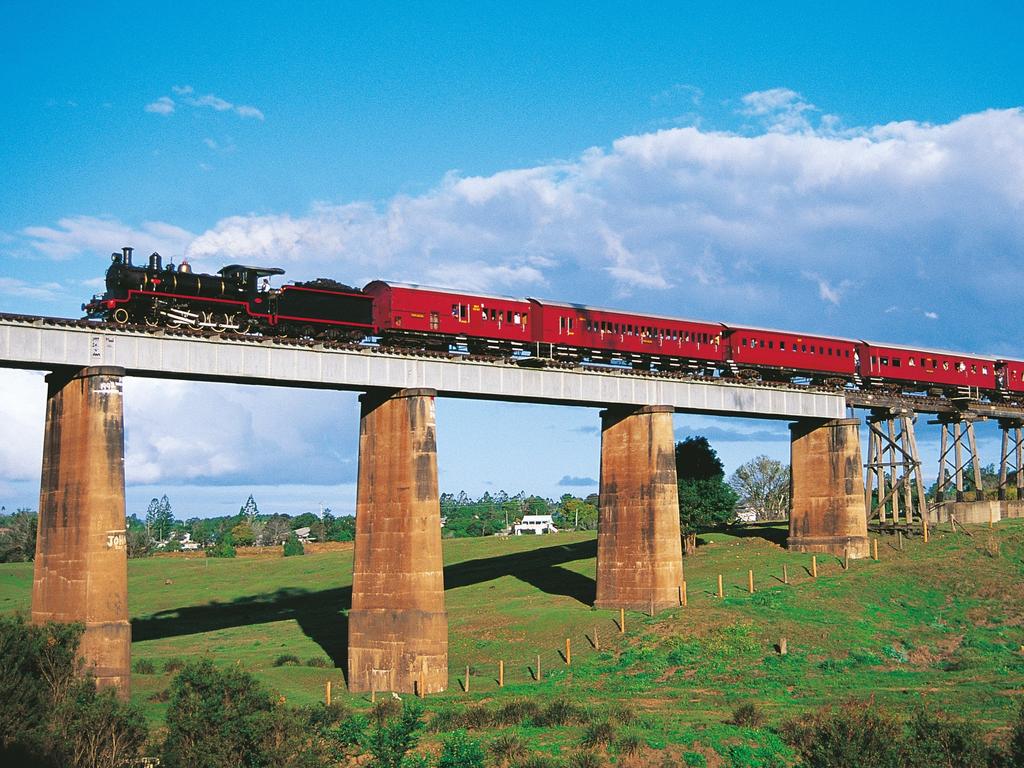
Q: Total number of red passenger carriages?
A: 5